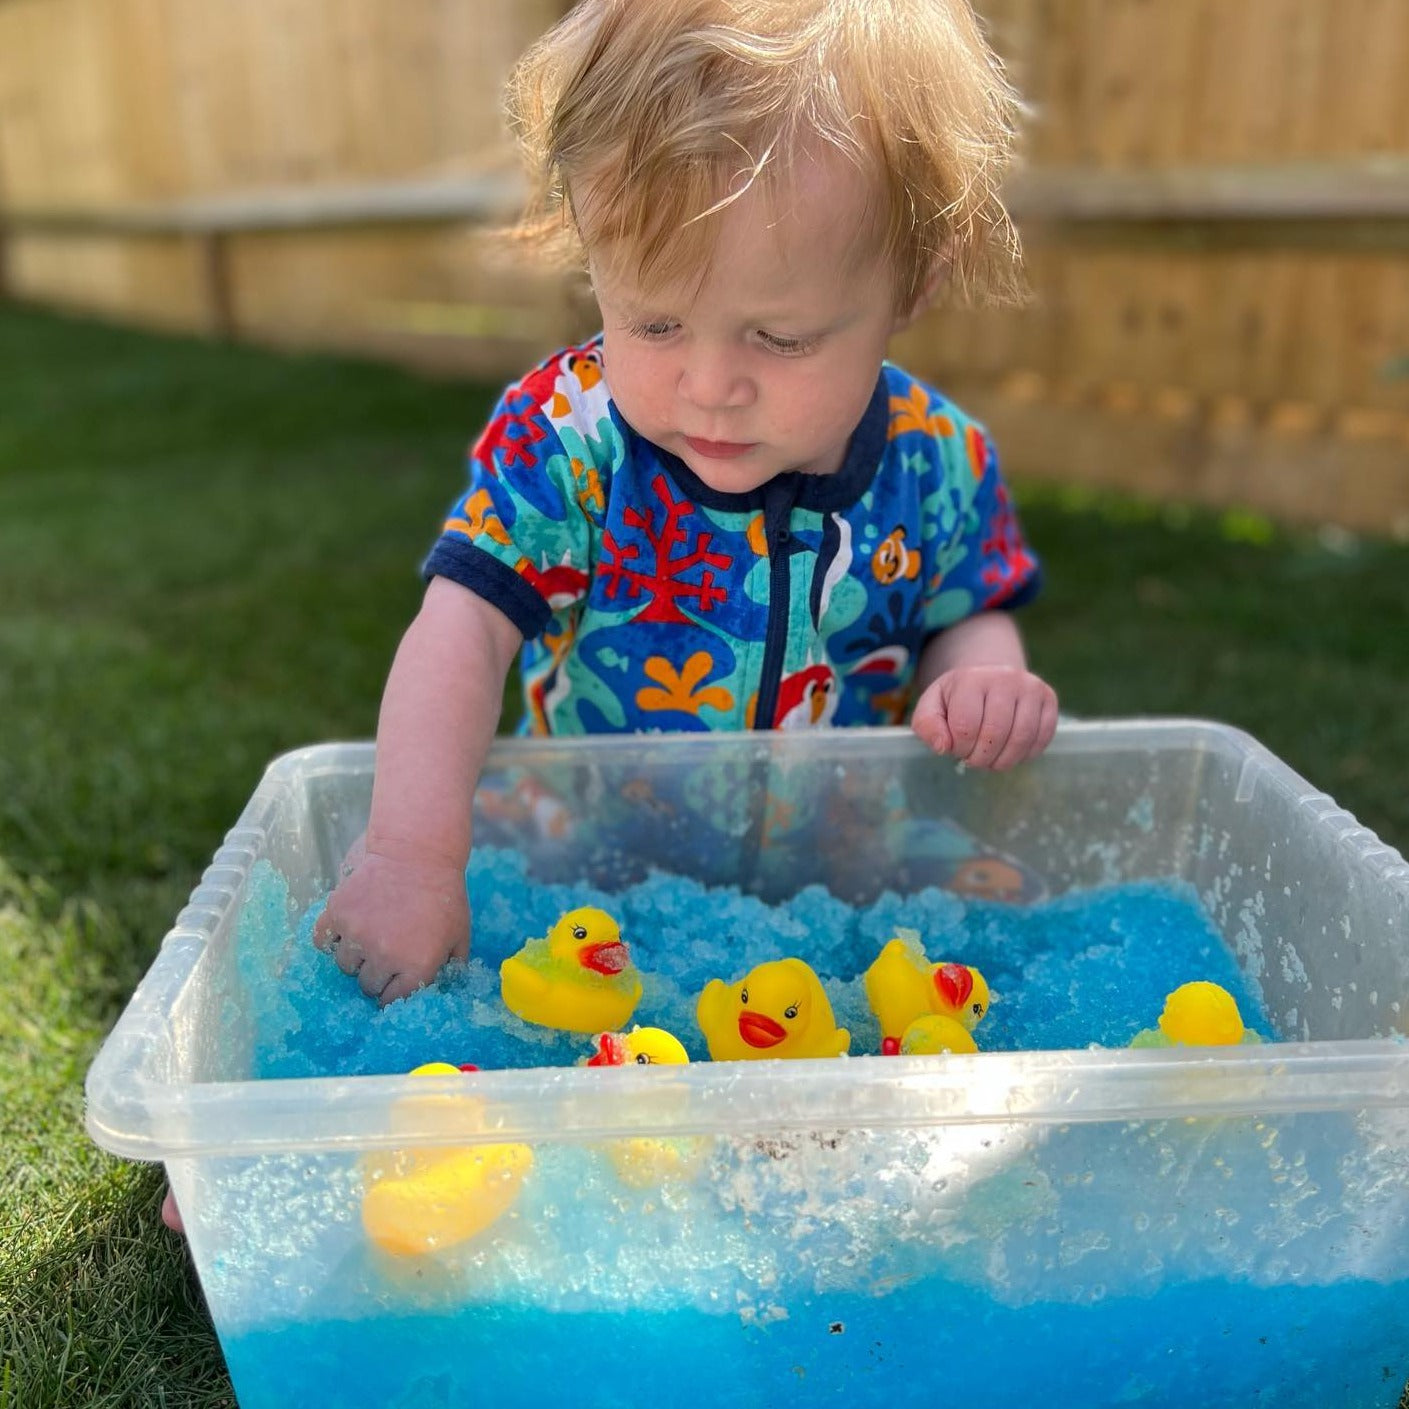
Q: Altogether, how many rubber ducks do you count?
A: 7